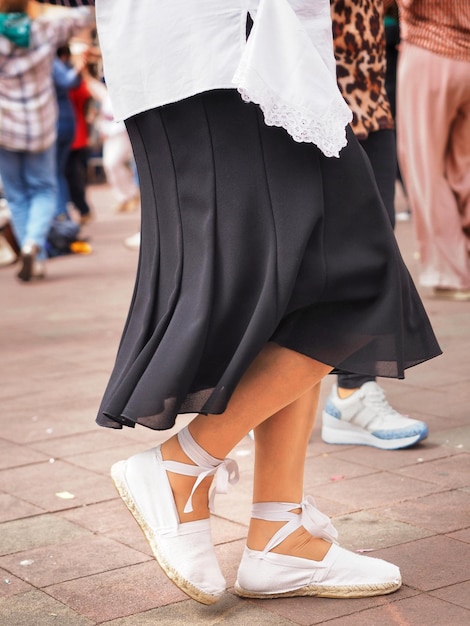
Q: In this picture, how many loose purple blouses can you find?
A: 0